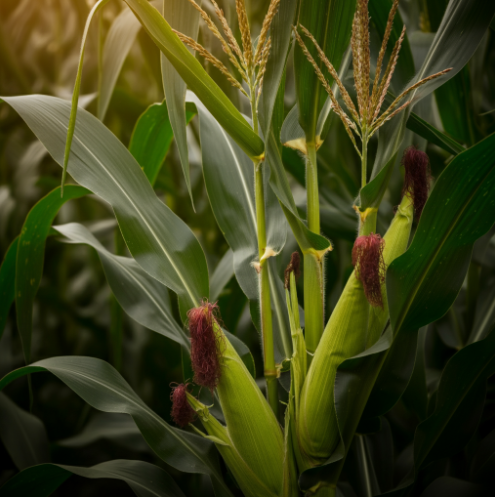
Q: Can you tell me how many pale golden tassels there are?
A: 2